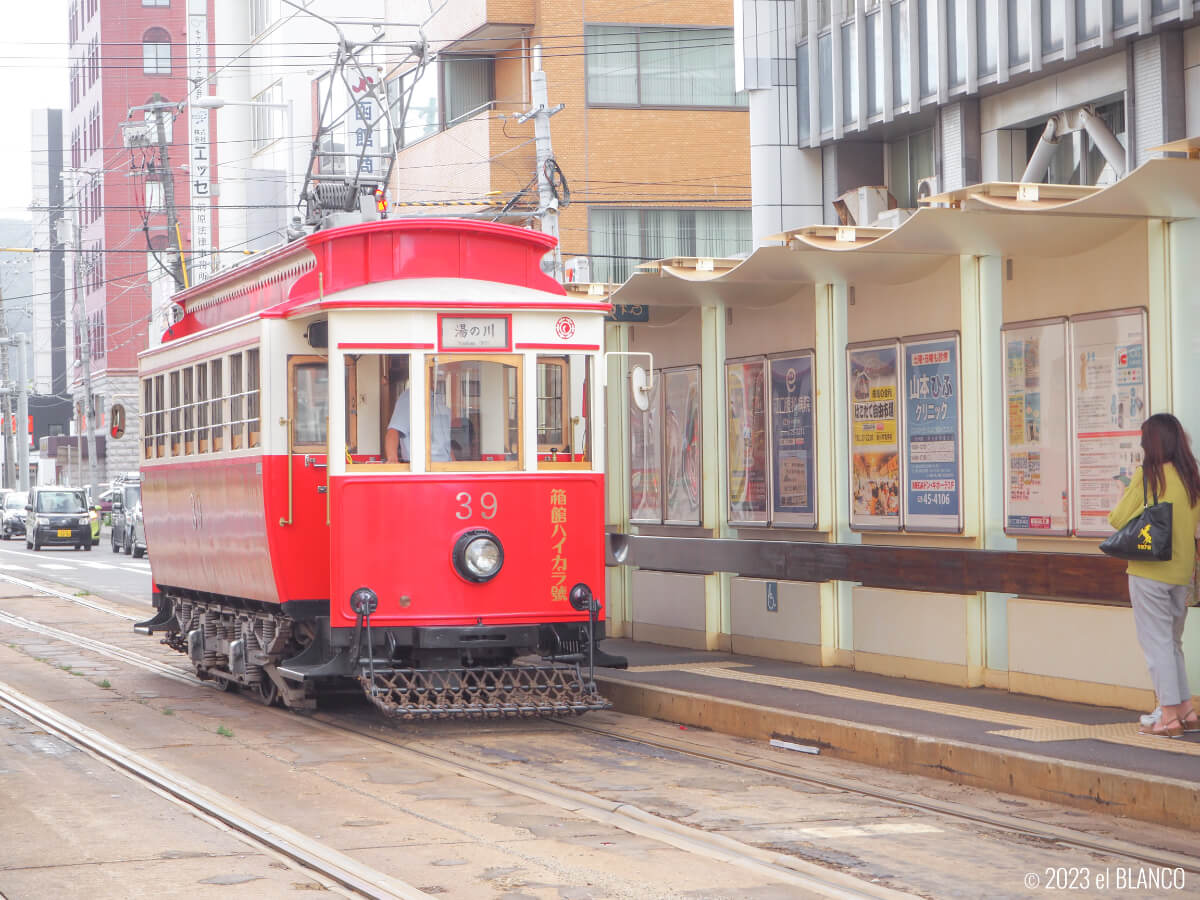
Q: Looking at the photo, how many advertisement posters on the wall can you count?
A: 8